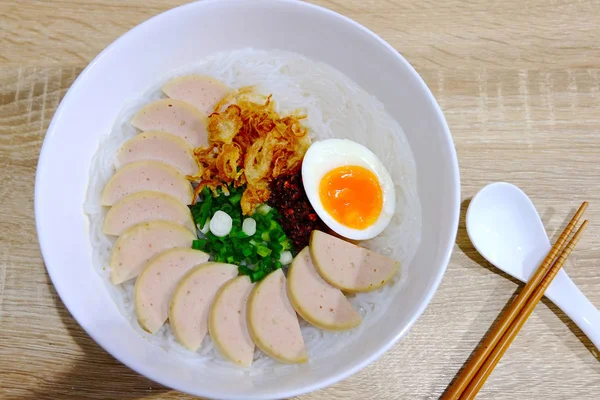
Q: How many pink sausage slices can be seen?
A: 12